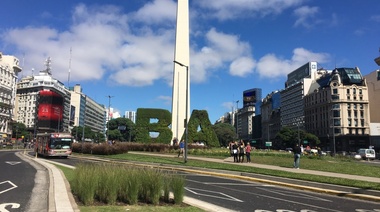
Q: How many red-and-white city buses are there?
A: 1